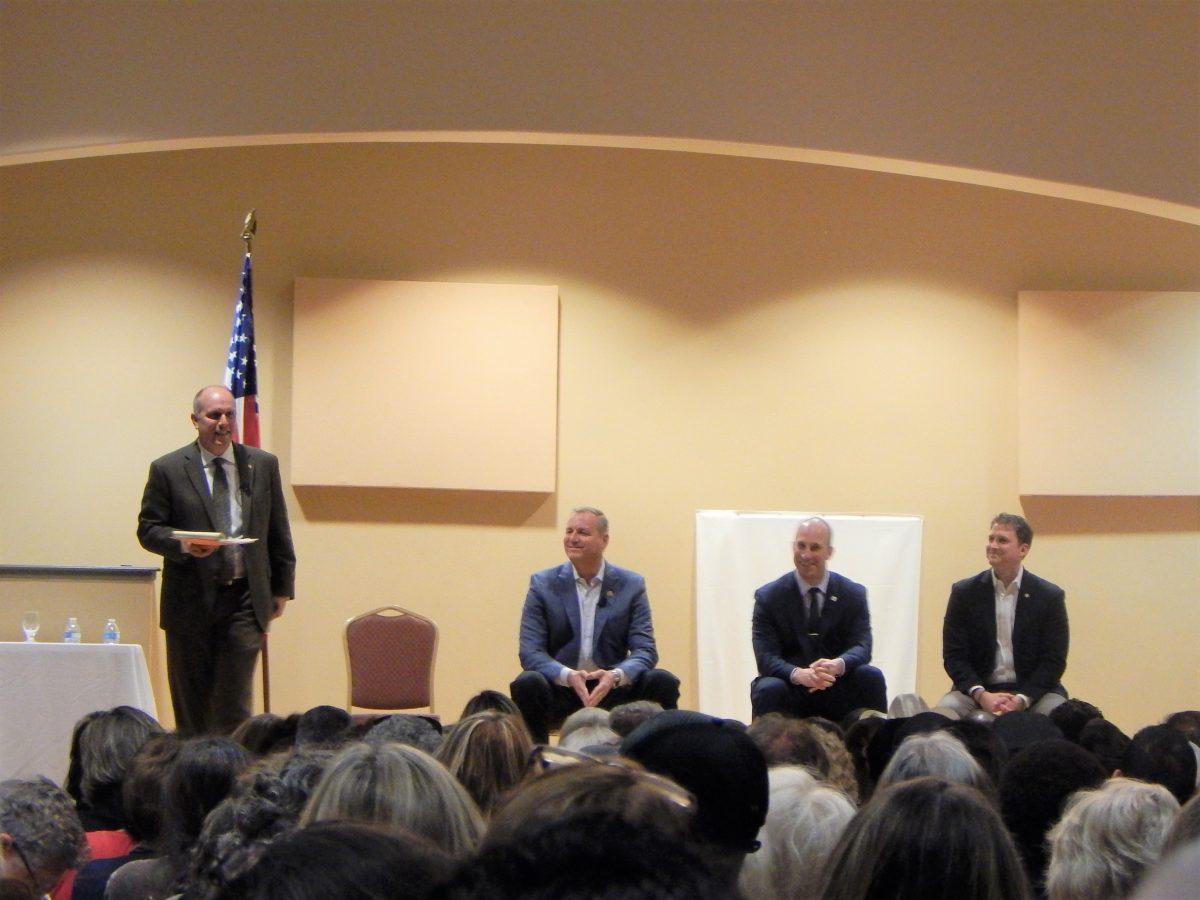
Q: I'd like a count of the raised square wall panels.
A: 2